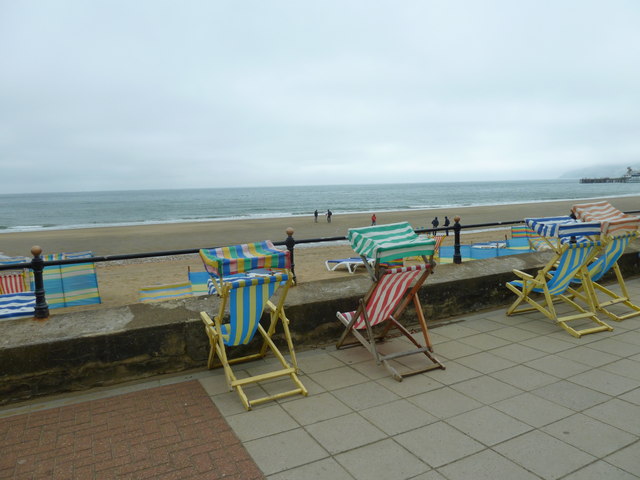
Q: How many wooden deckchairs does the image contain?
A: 4